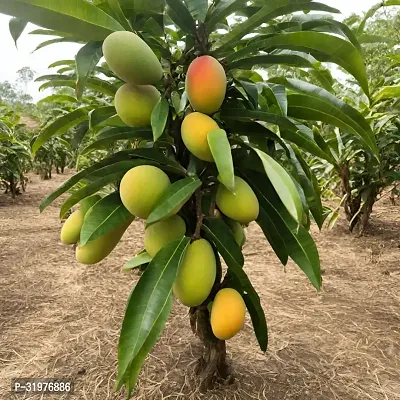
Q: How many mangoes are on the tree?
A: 12